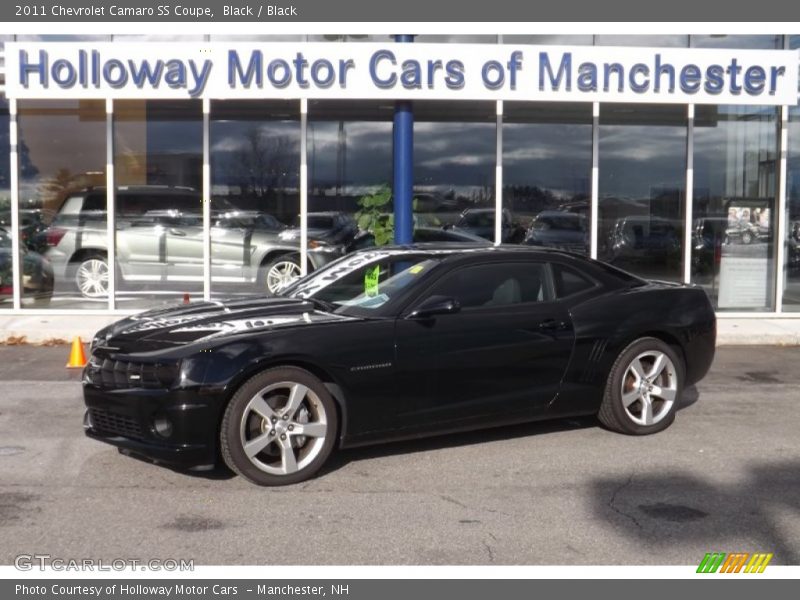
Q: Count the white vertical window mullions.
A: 8